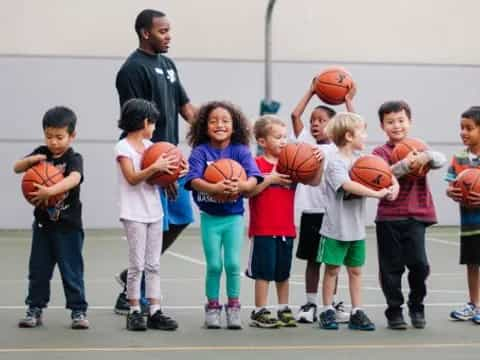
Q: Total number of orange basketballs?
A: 8